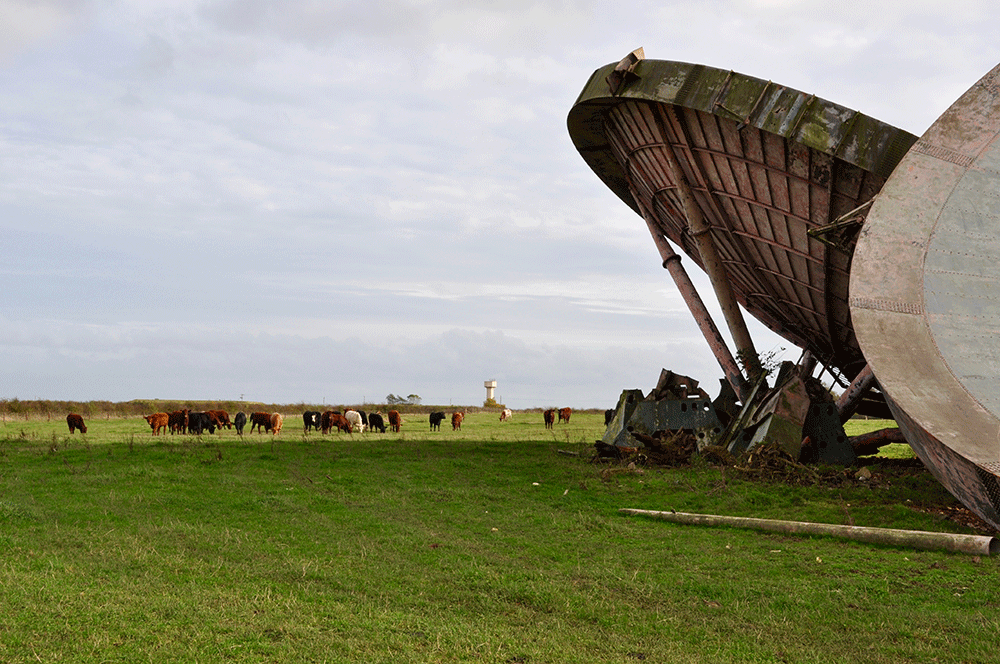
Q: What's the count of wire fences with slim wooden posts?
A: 1